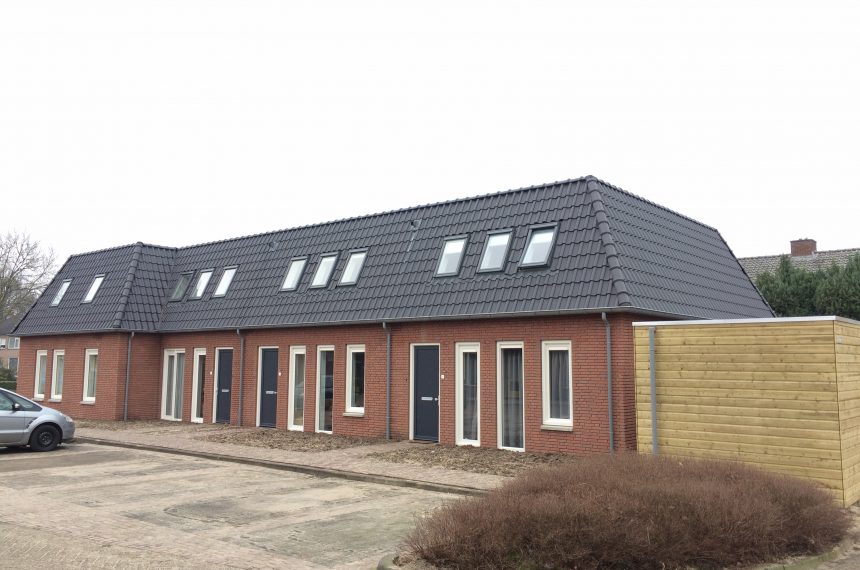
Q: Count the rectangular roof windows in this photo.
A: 11